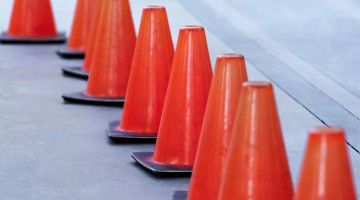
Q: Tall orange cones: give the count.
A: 9